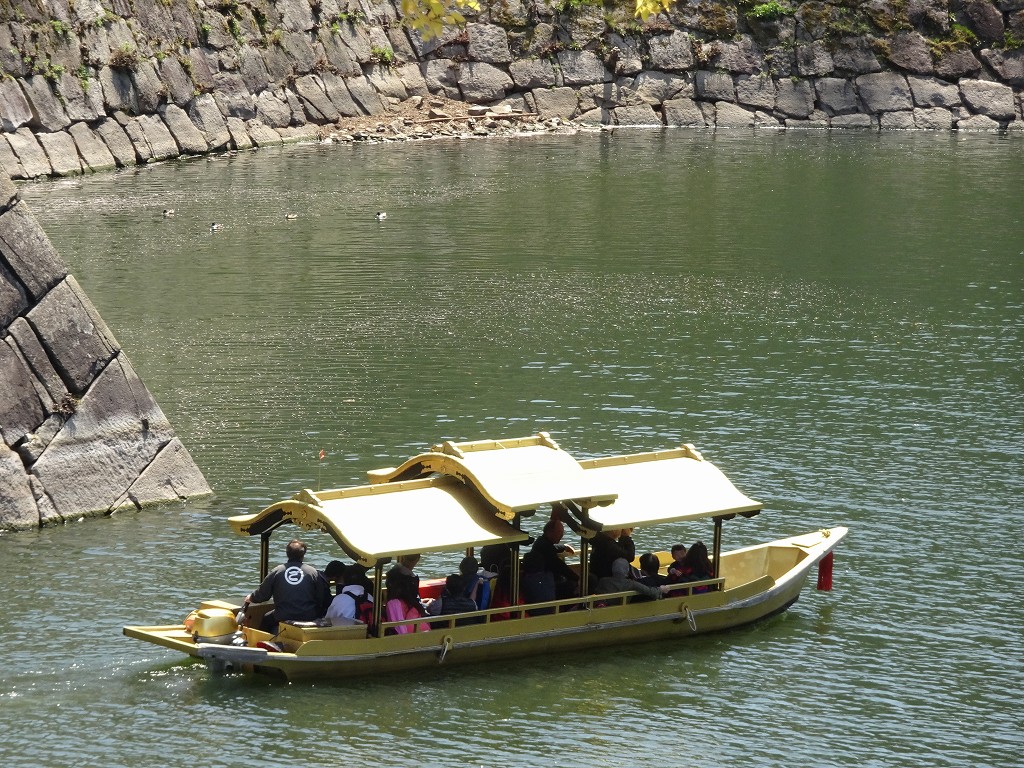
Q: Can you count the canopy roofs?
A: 3